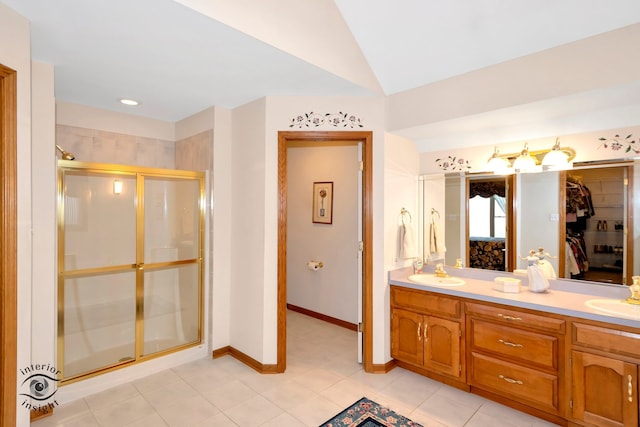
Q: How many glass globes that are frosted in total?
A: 3